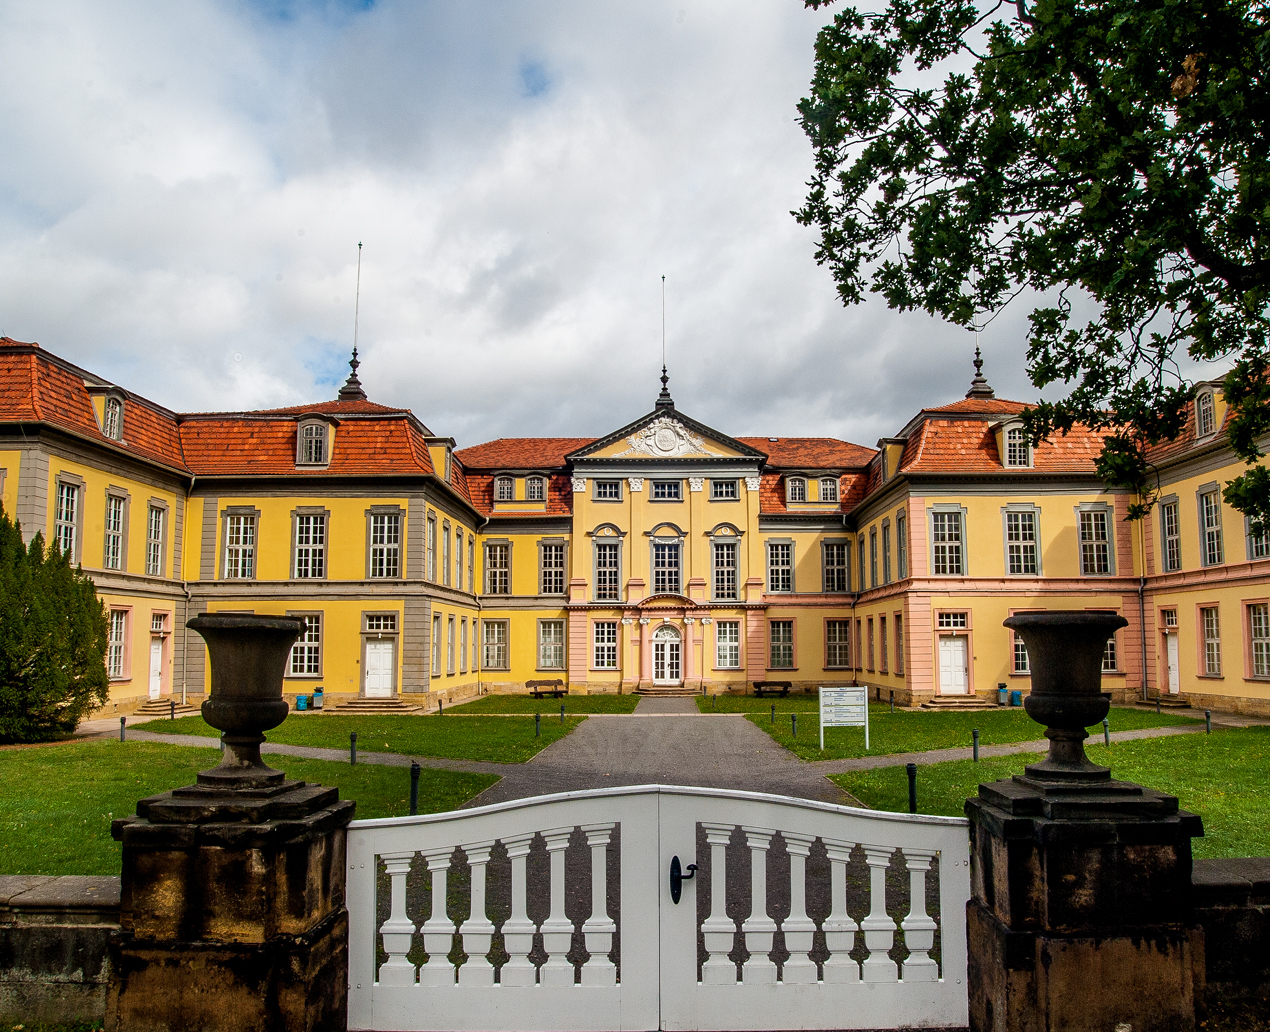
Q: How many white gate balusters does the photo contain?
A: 12